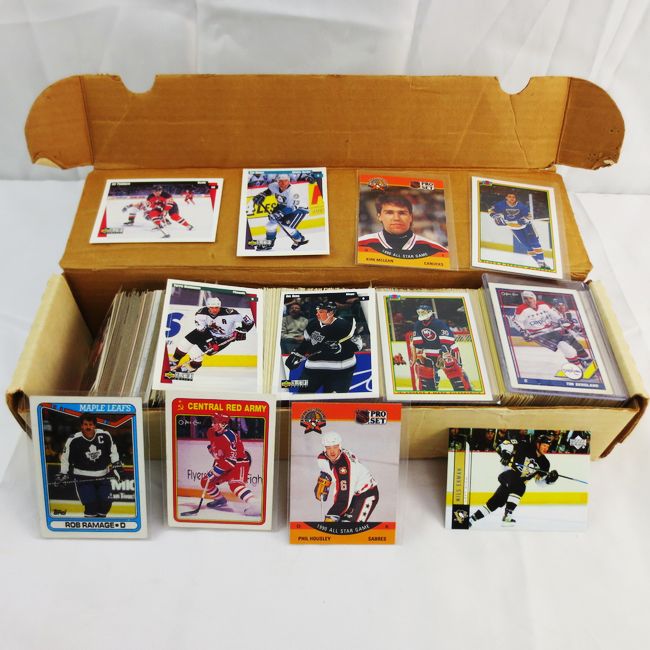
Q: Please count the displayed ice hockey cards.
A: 12